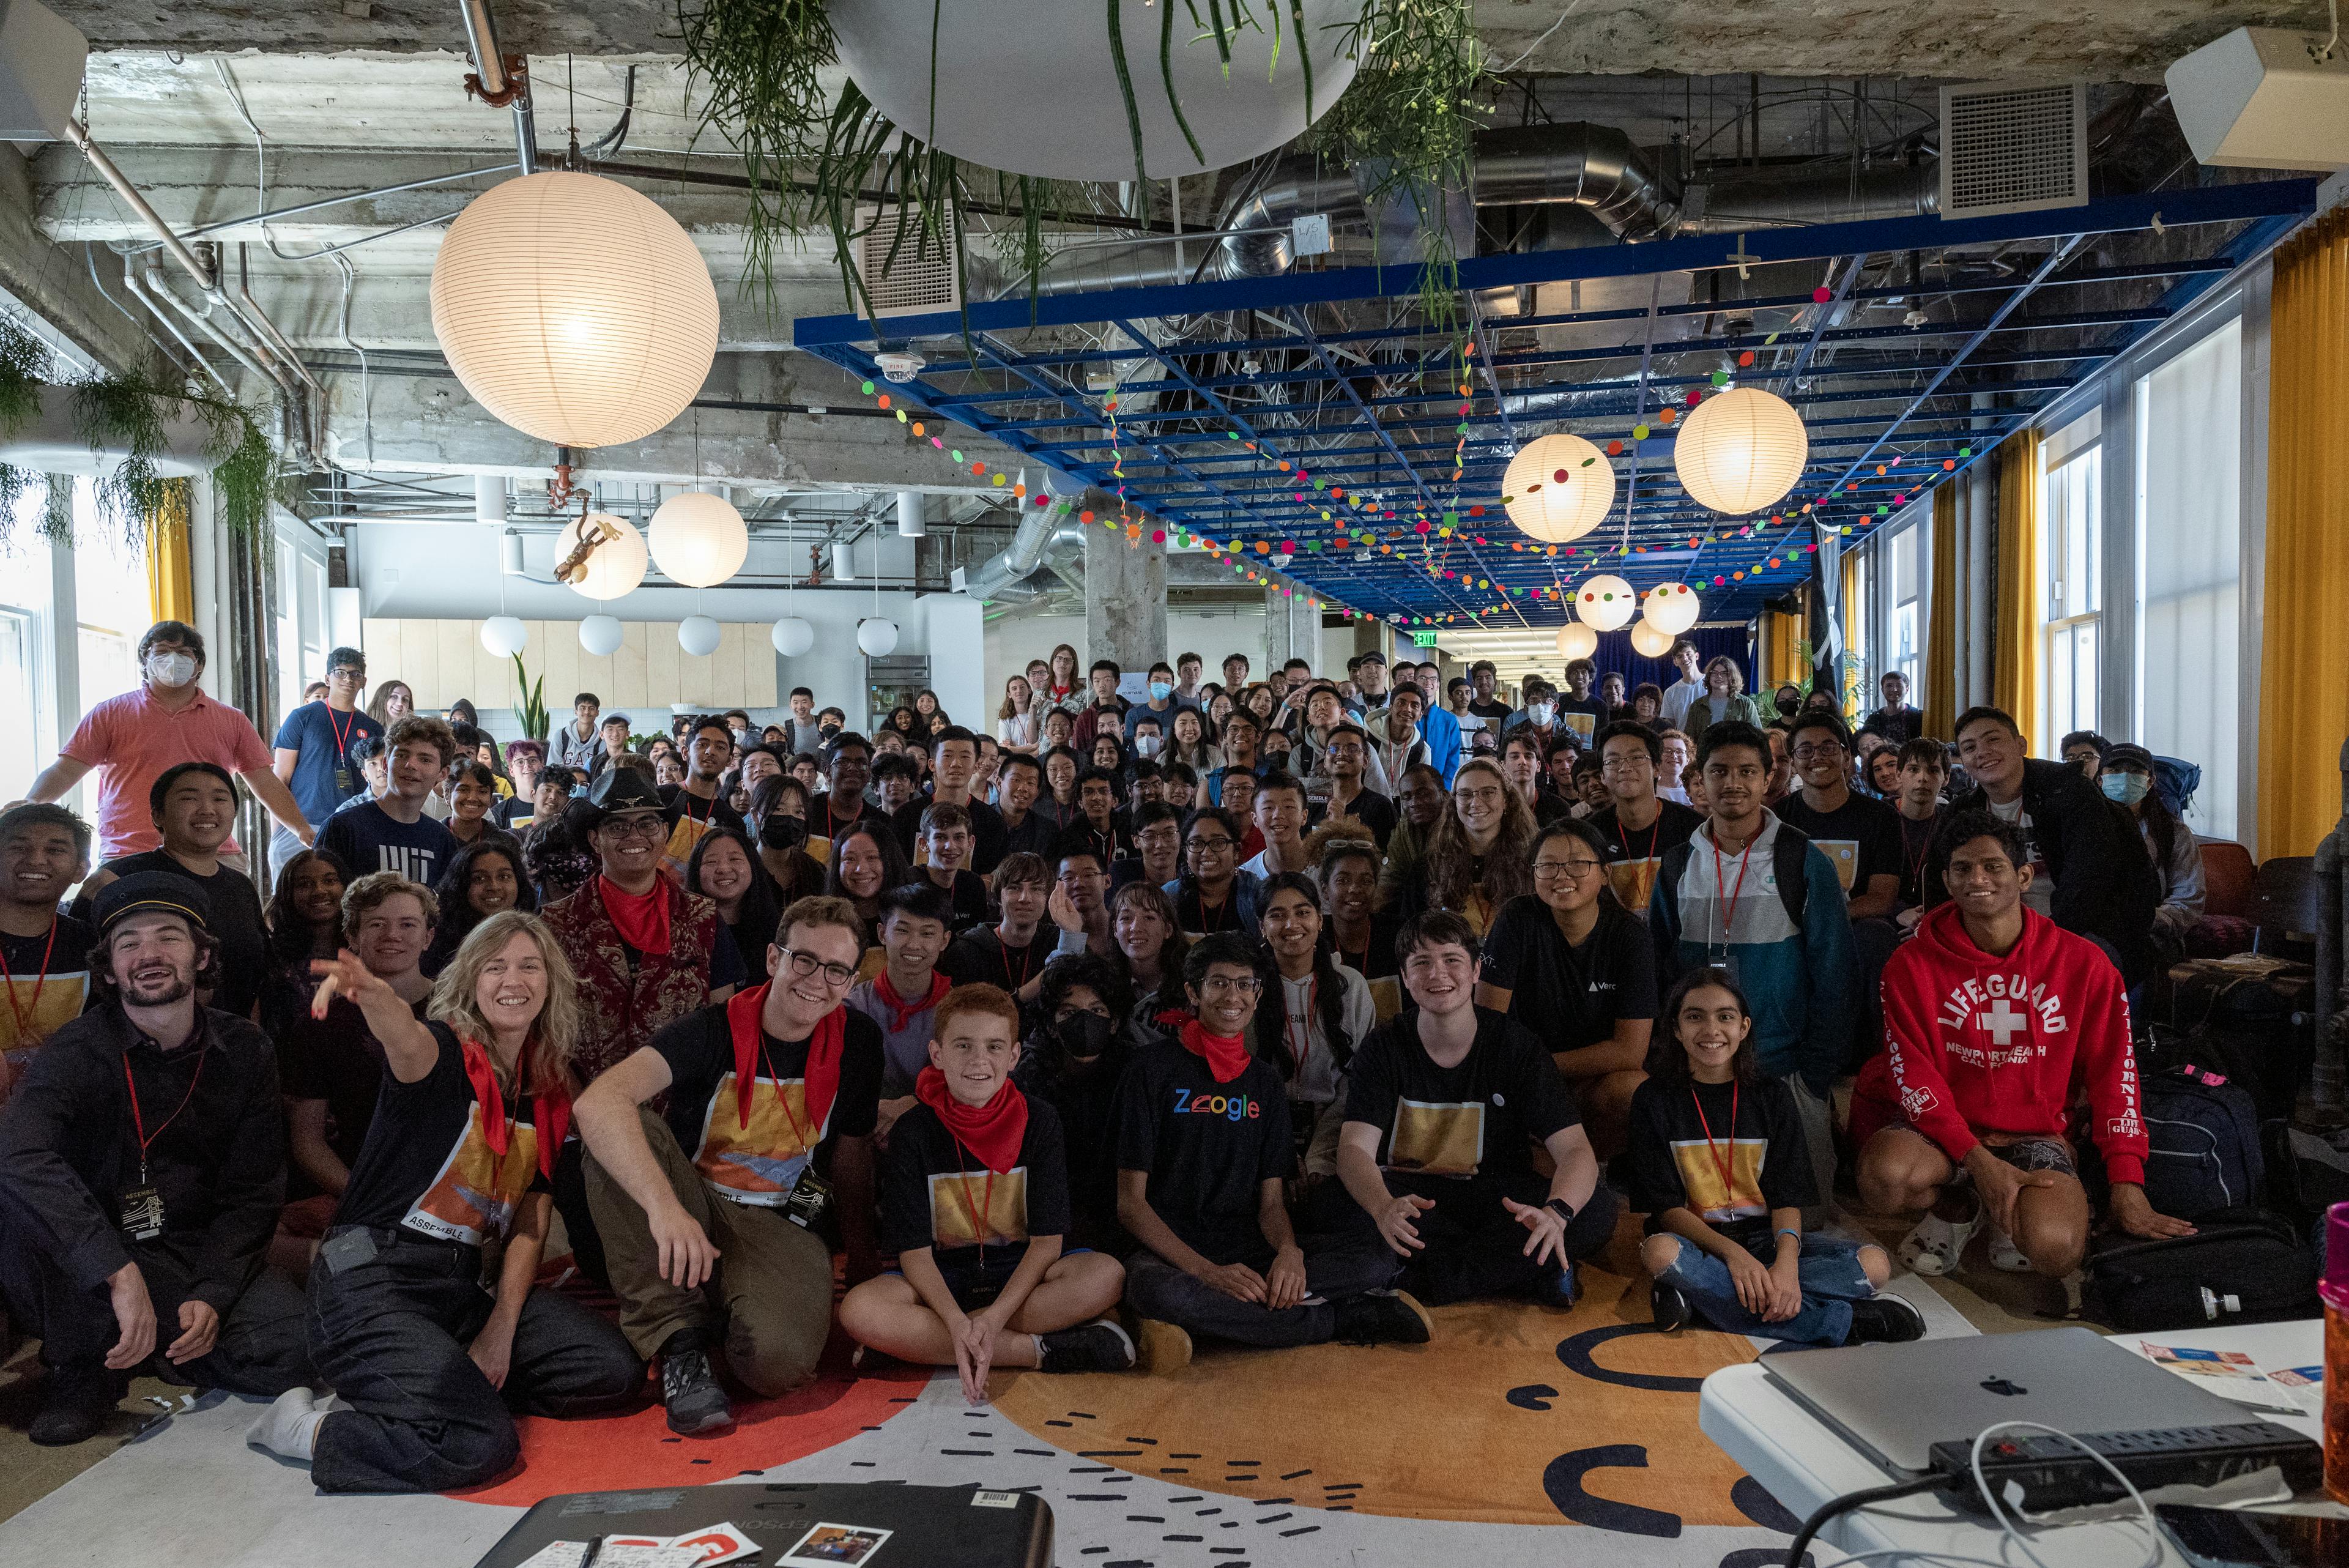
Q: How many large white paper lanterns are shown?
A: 9